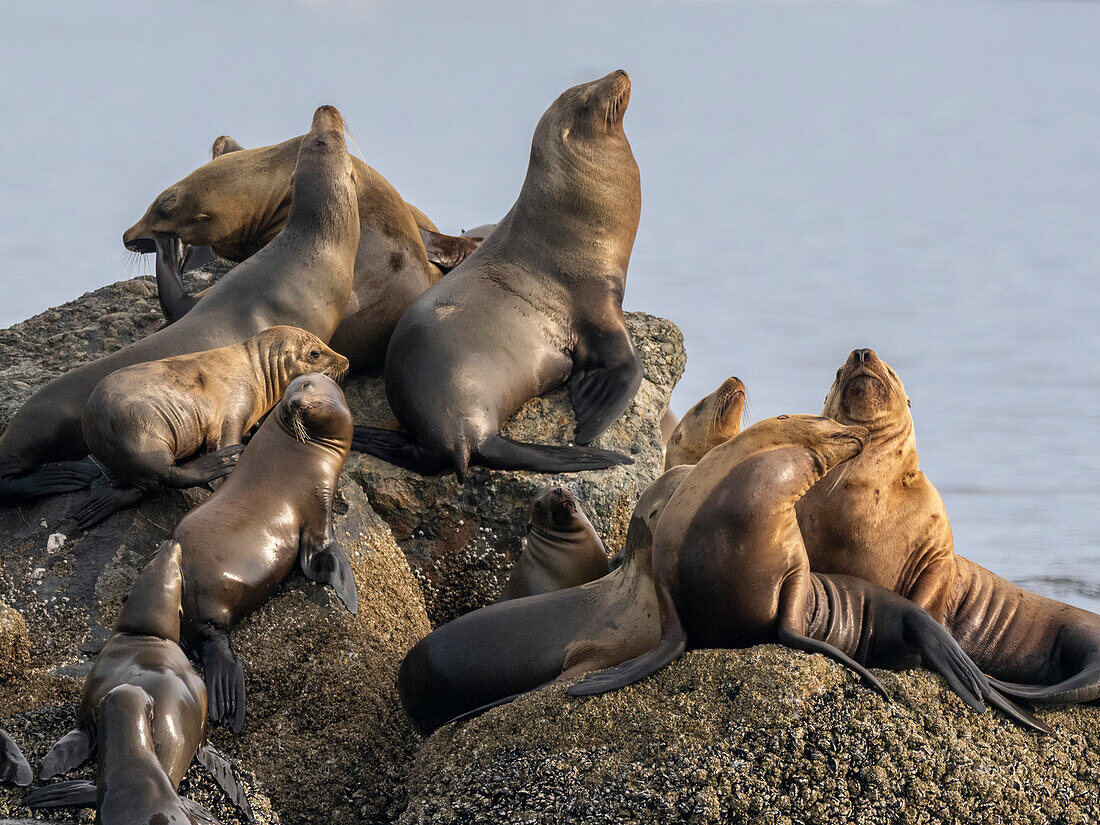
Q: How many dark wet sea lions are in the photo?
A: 3